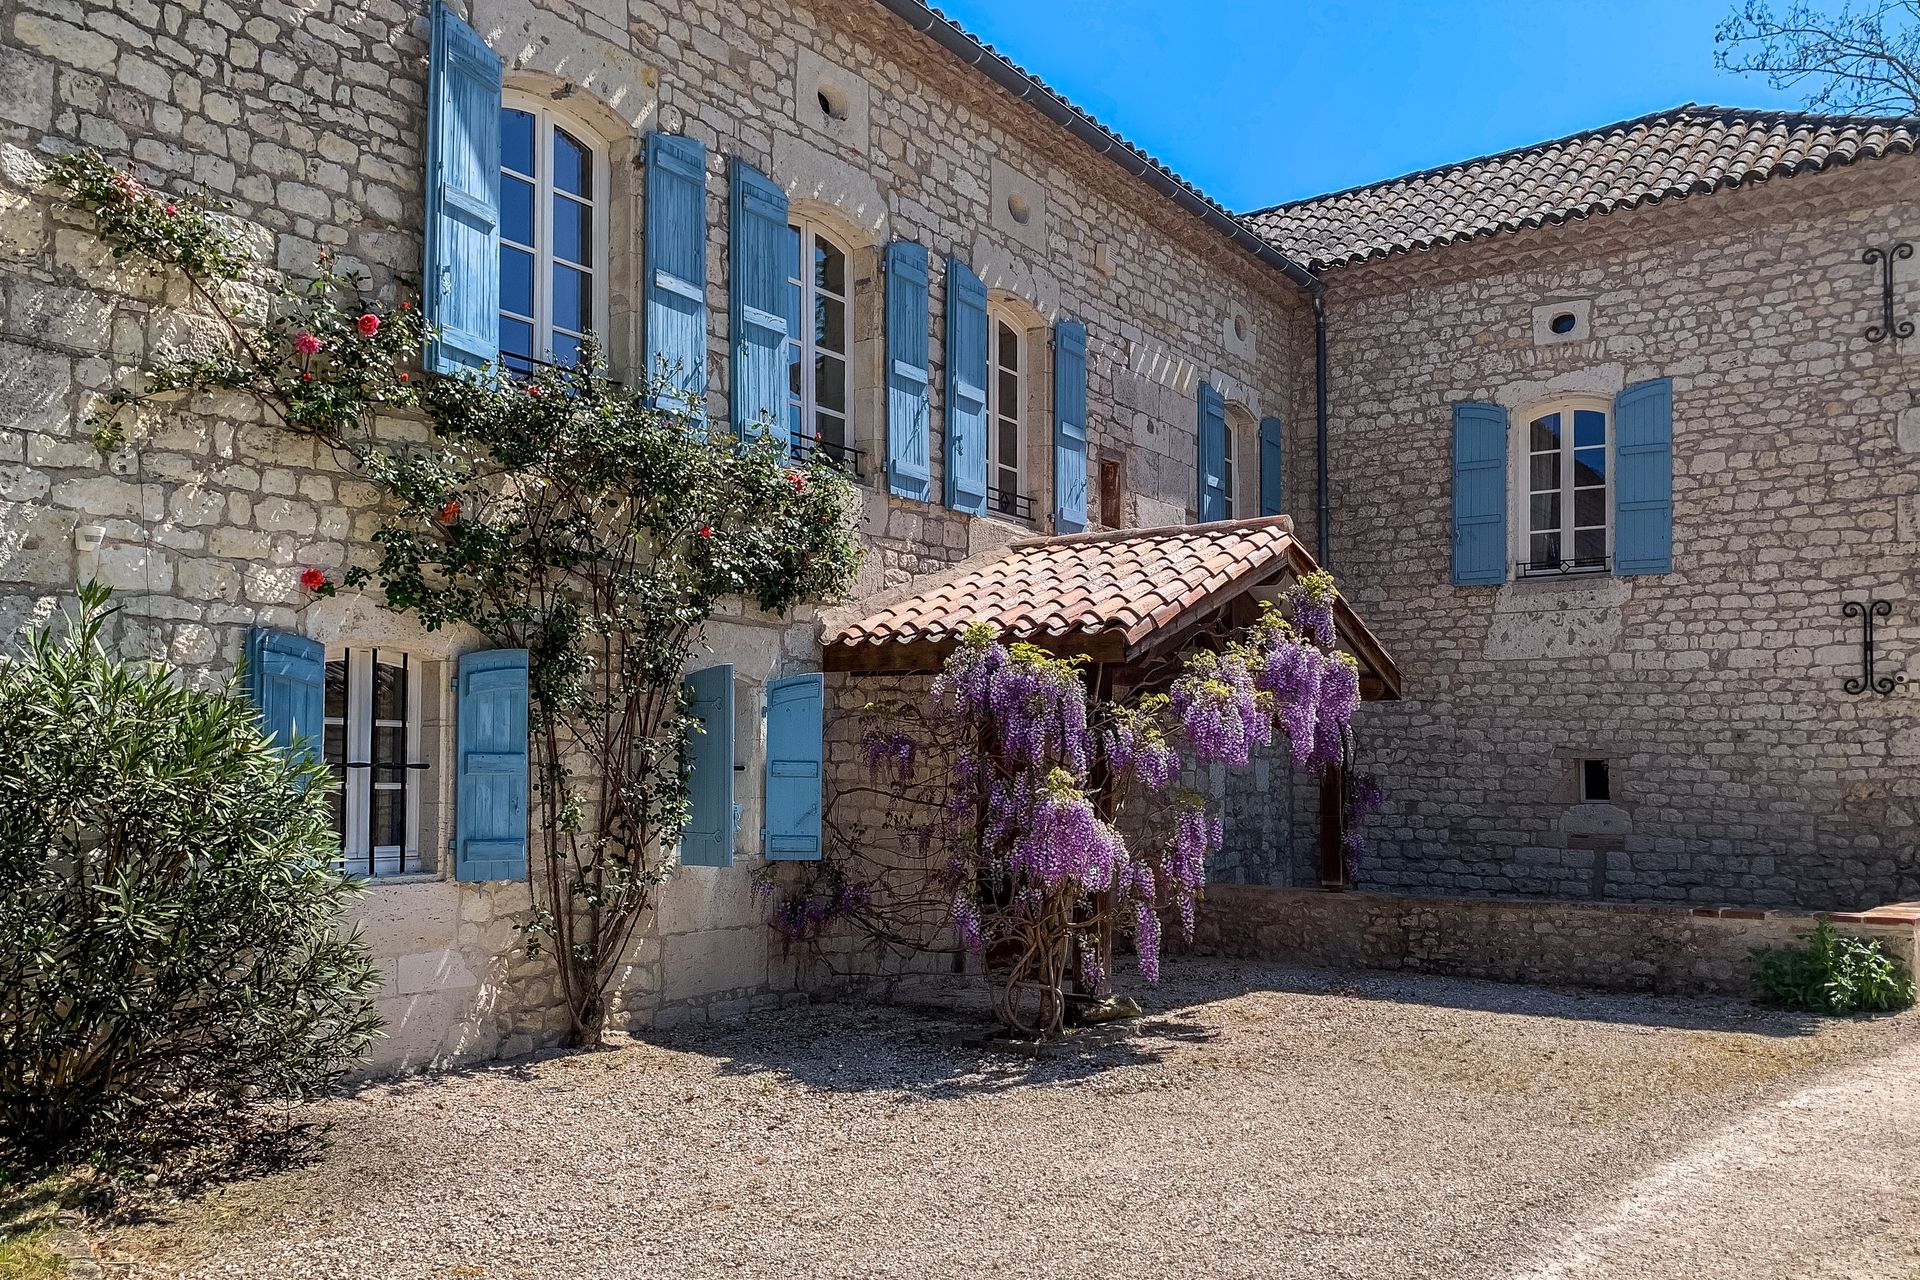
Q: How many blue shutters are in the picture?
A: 14